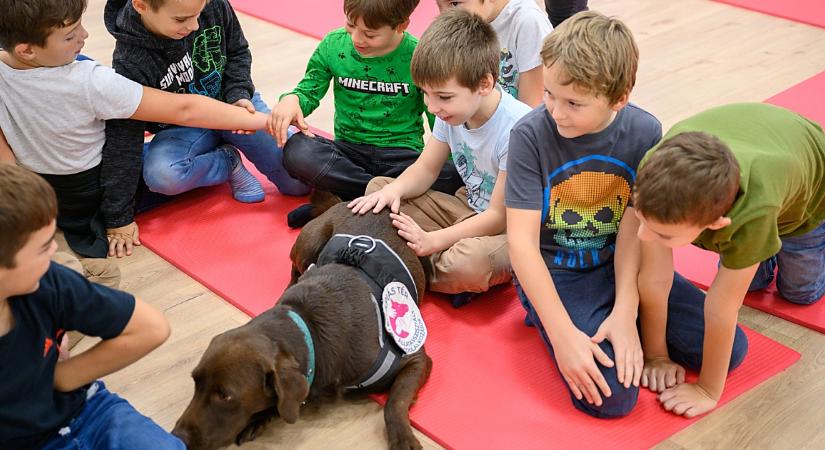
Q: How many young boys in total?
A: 8